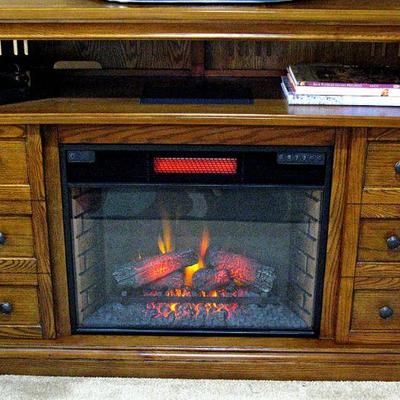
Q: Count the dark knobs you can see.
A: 5